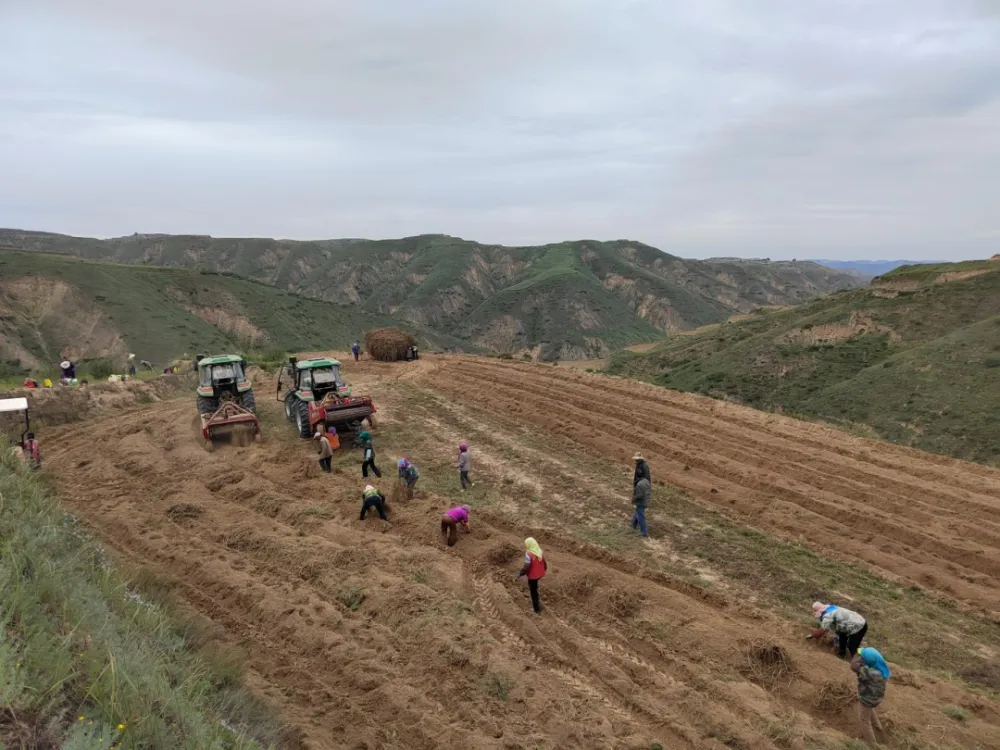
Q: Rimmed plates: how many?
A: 0